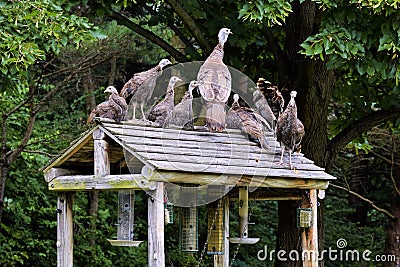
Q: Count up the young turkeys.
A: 7